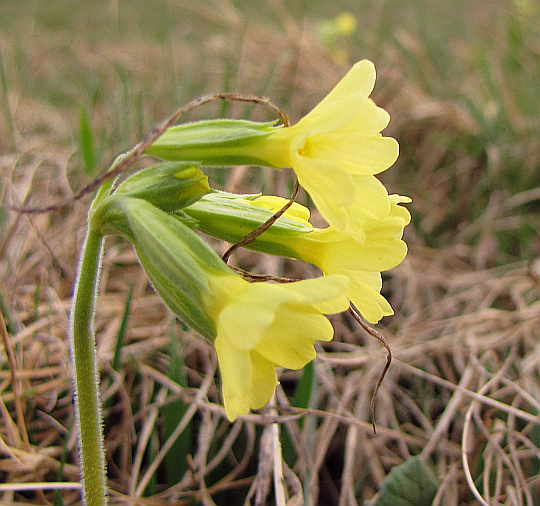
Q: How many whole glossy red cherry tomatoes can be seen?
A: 0